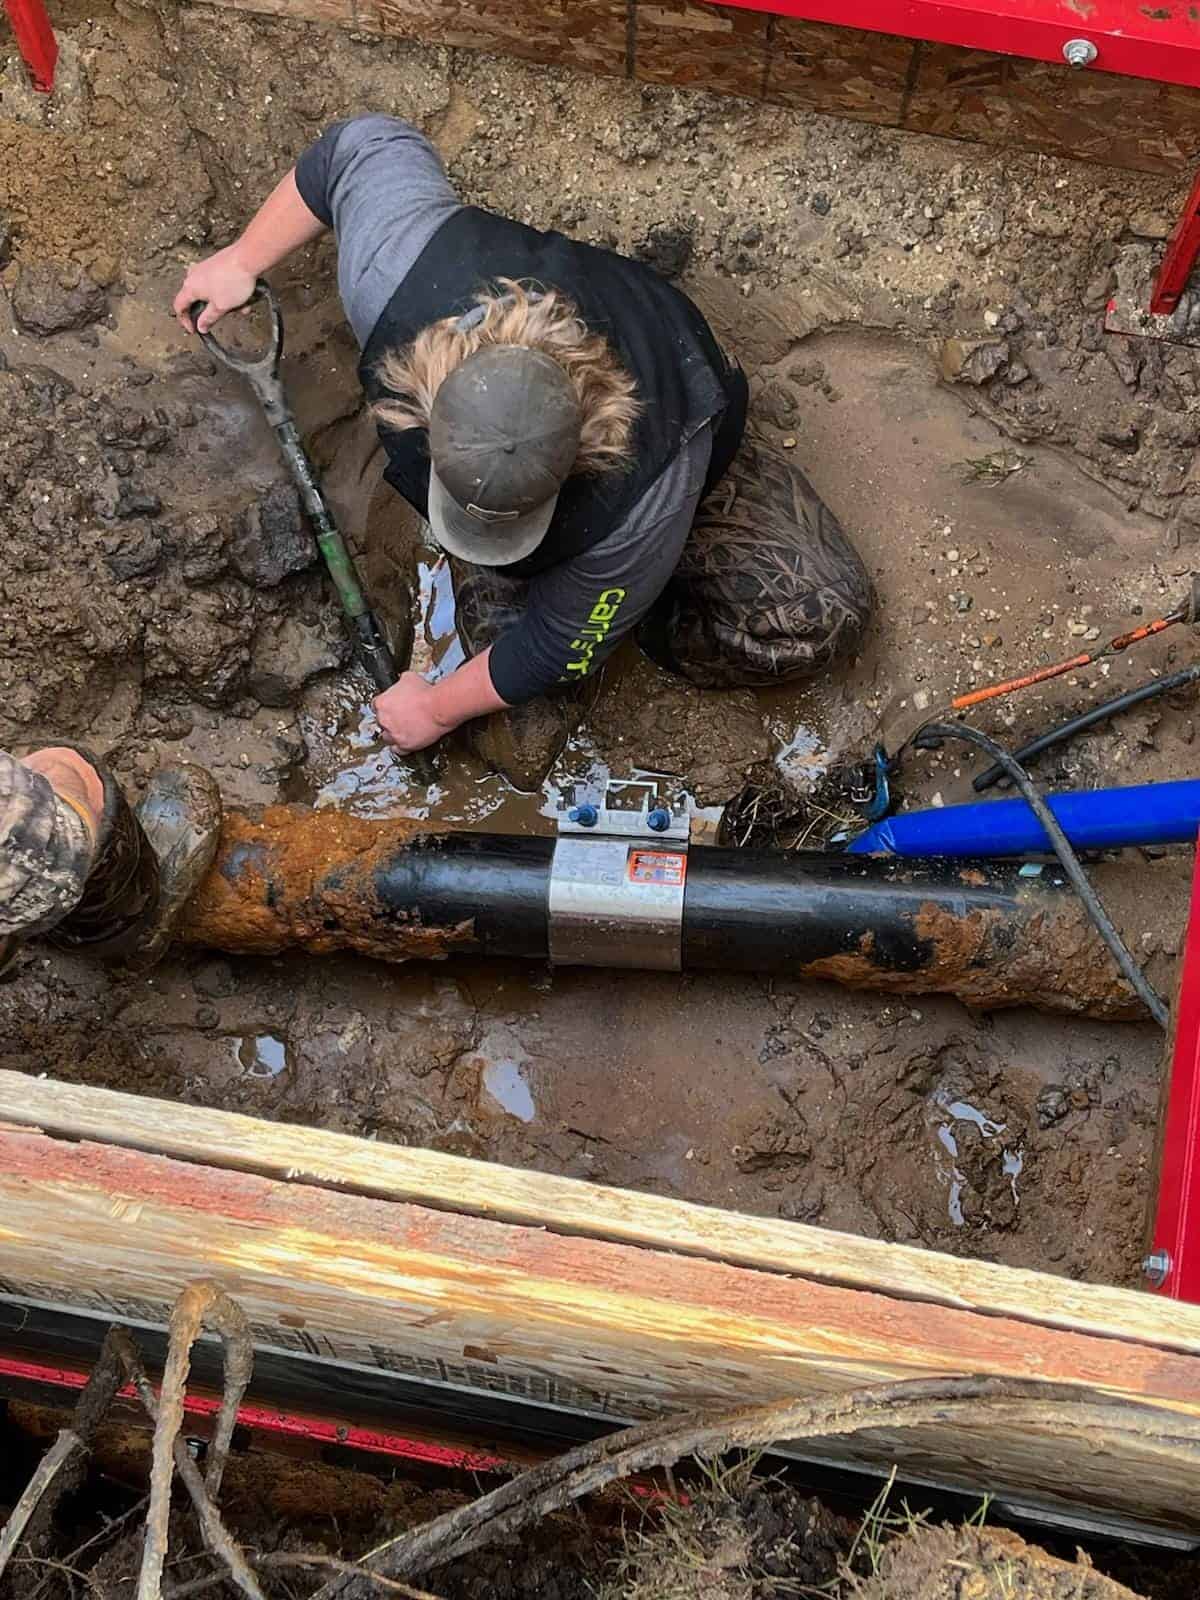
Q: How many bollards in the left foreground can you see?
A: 0